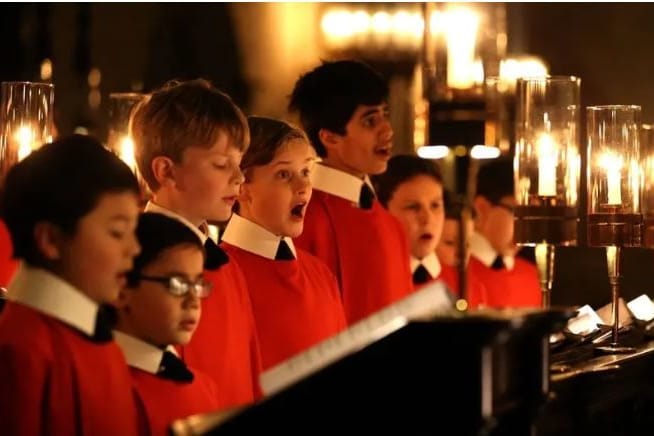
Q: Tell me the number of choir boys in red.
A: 8